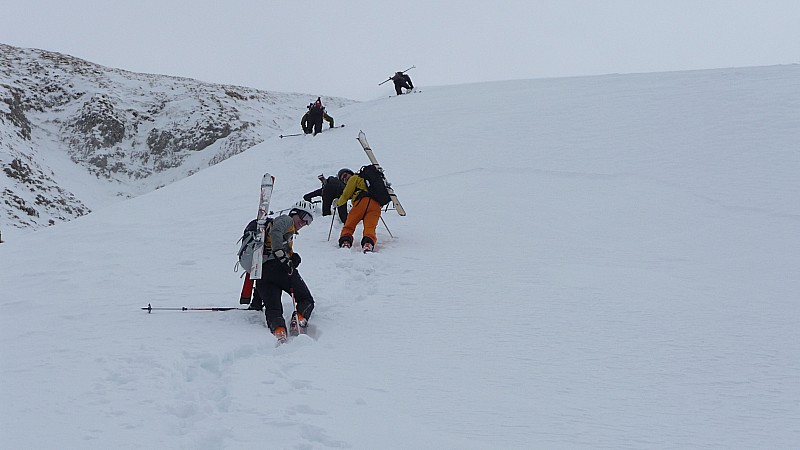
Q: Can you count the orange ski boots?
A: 2